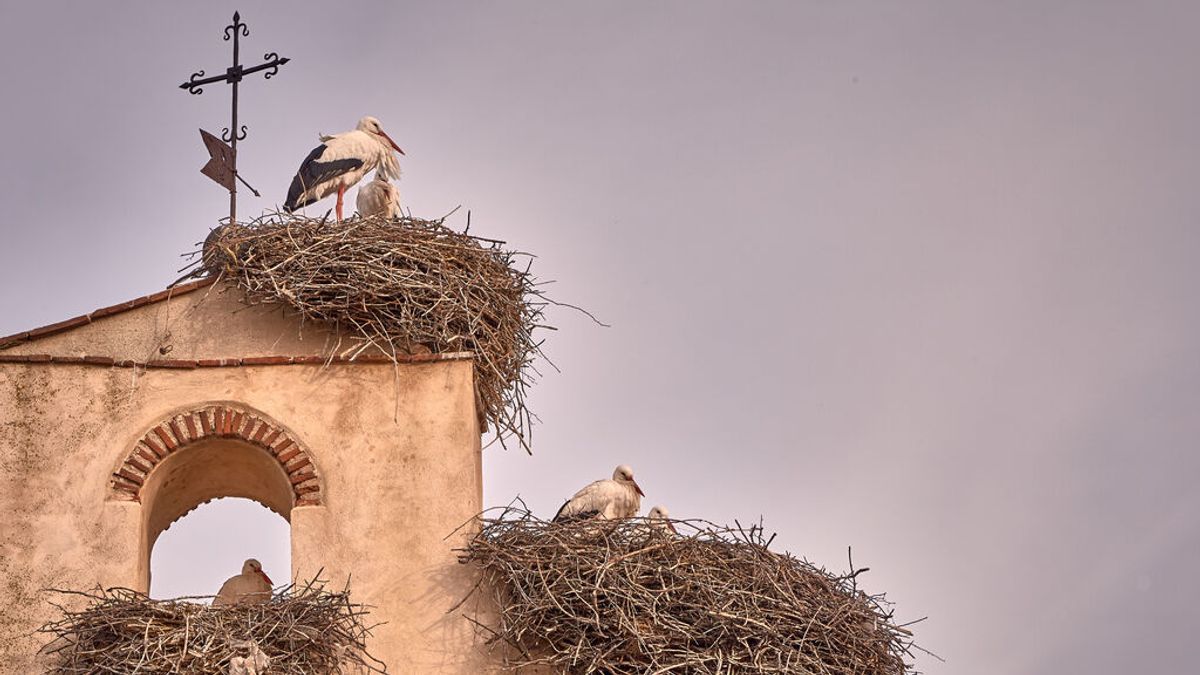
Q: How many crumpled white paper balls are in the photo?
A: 0